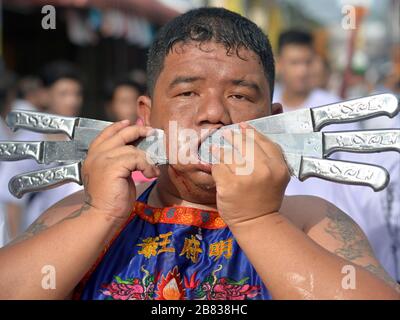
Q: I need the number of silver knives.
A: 6